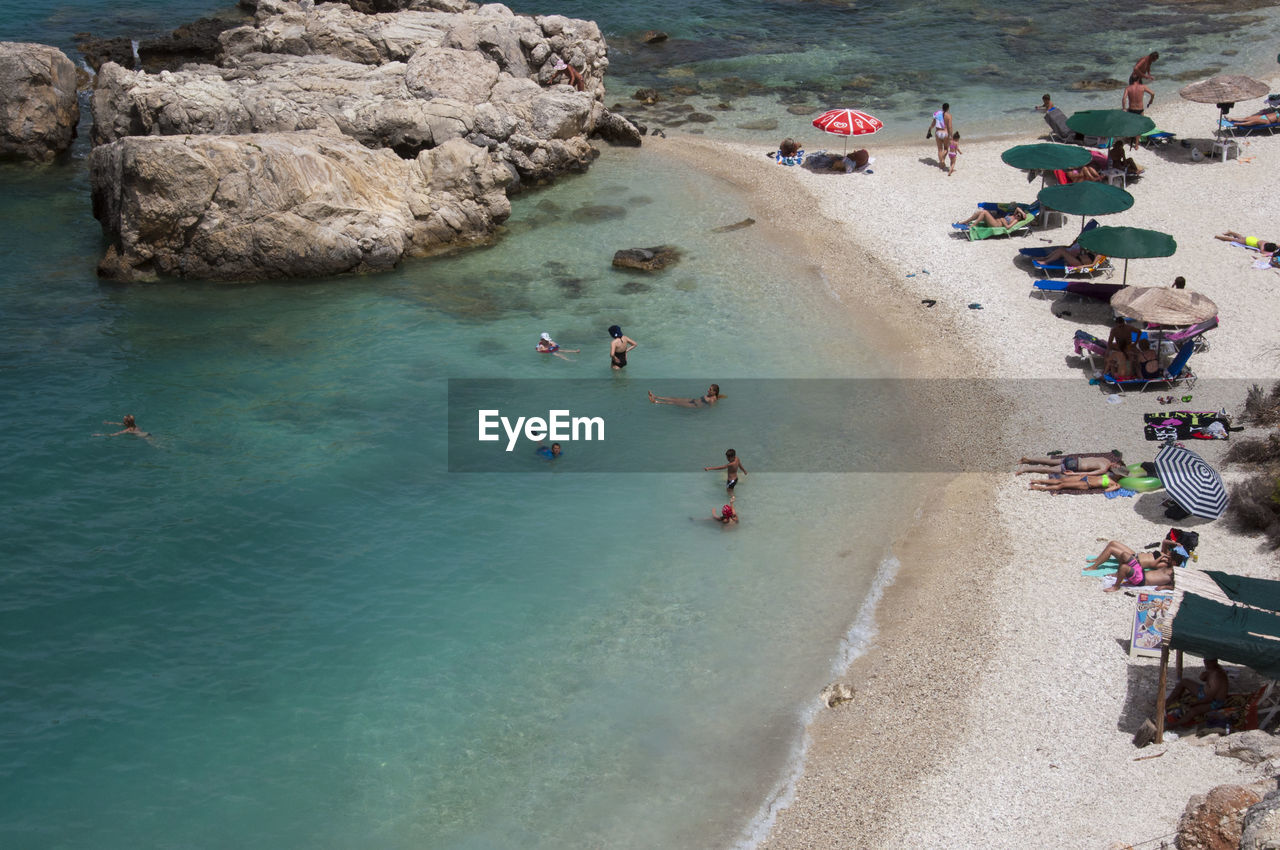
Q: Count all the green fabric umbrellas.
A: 4